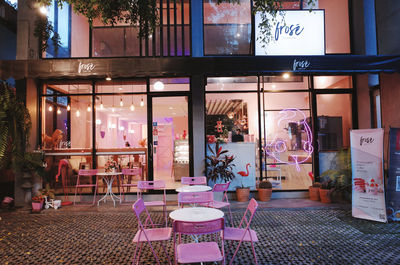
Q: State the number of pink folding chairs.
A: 9